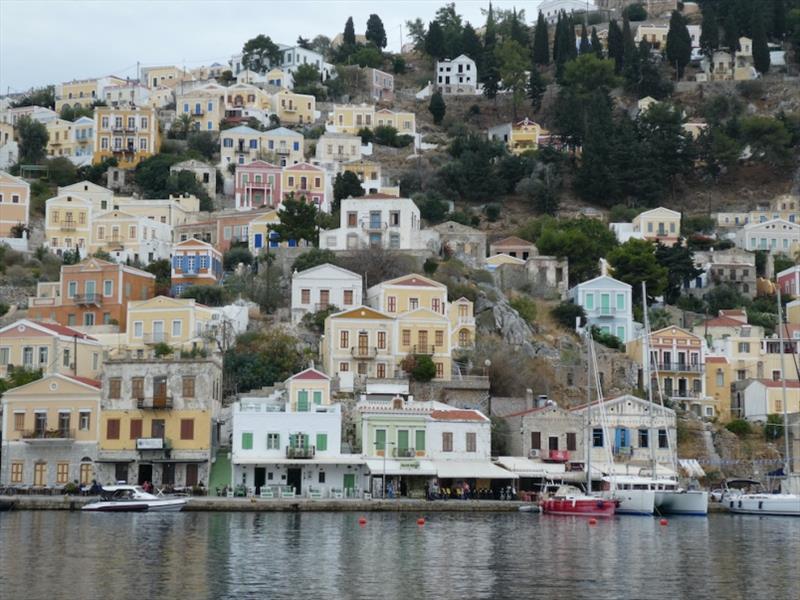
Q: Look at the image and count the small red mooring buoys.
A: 4